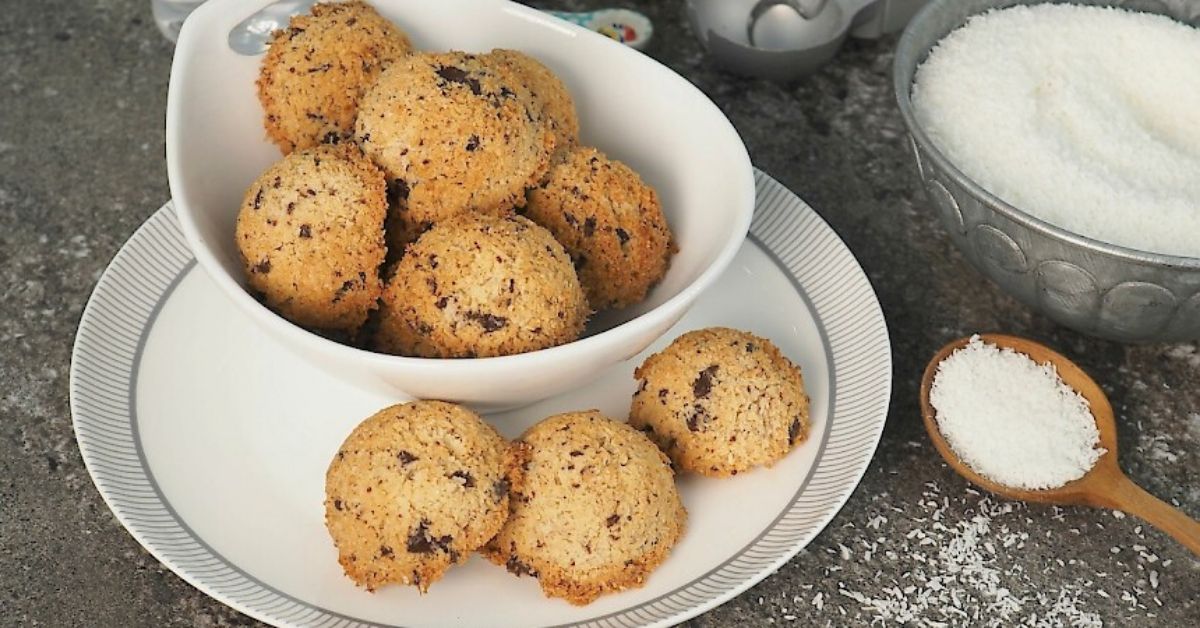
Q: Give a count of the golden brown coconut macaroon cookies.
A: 9